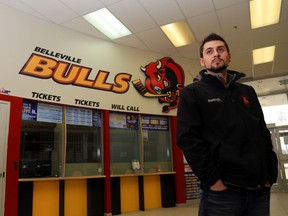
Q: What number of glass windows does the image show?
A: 4